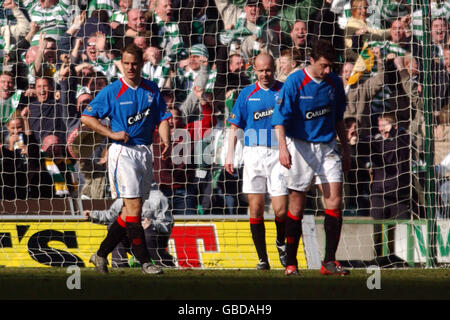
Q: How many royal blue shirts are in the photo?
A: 3